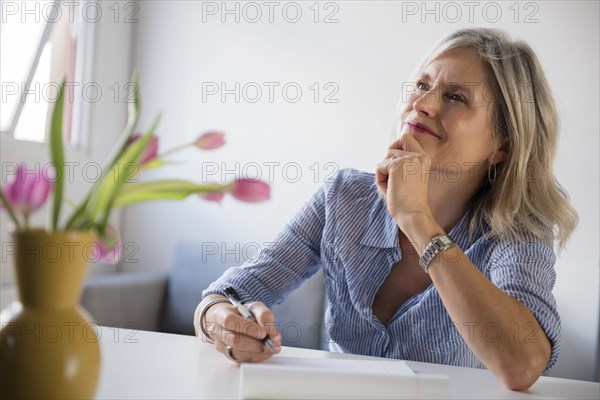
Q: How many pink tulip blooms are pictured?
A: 6